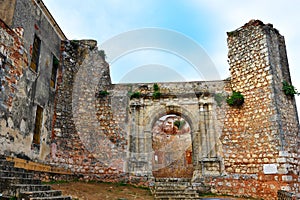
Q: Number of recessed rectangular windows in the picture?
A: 3